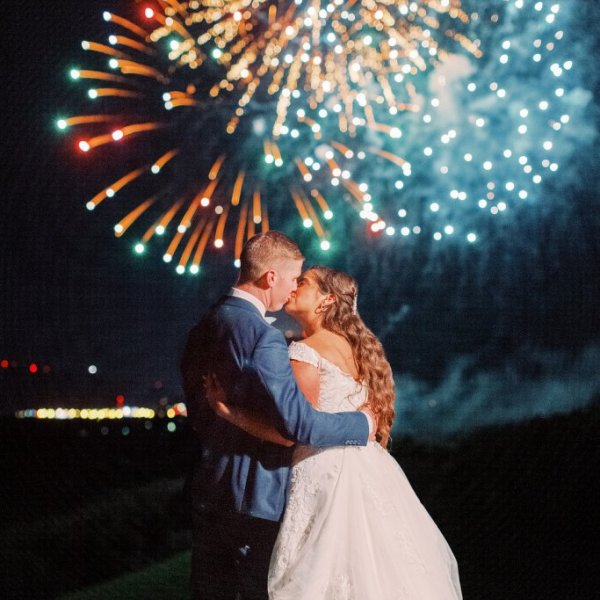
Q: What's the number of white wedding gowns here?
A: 1